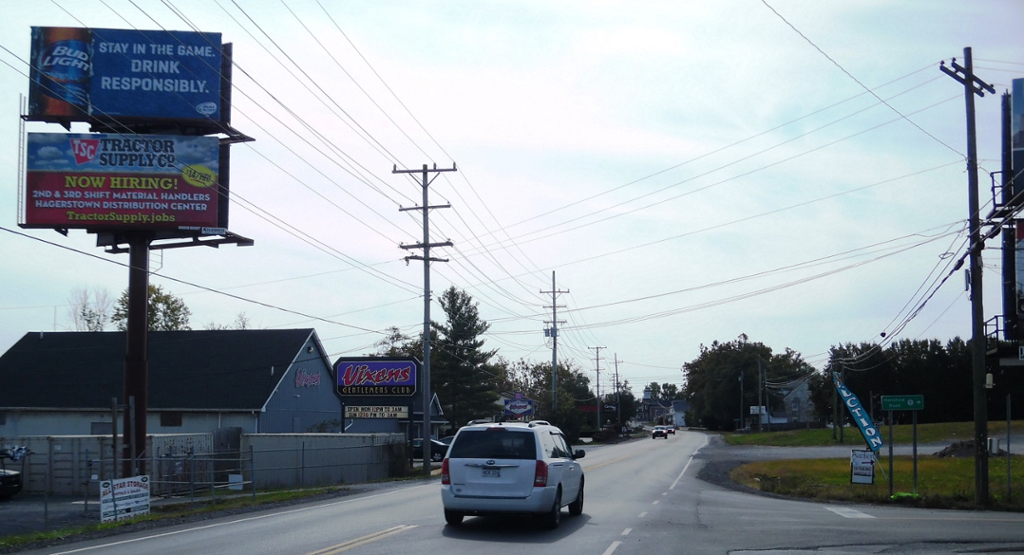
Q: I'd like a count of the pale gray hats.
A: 0